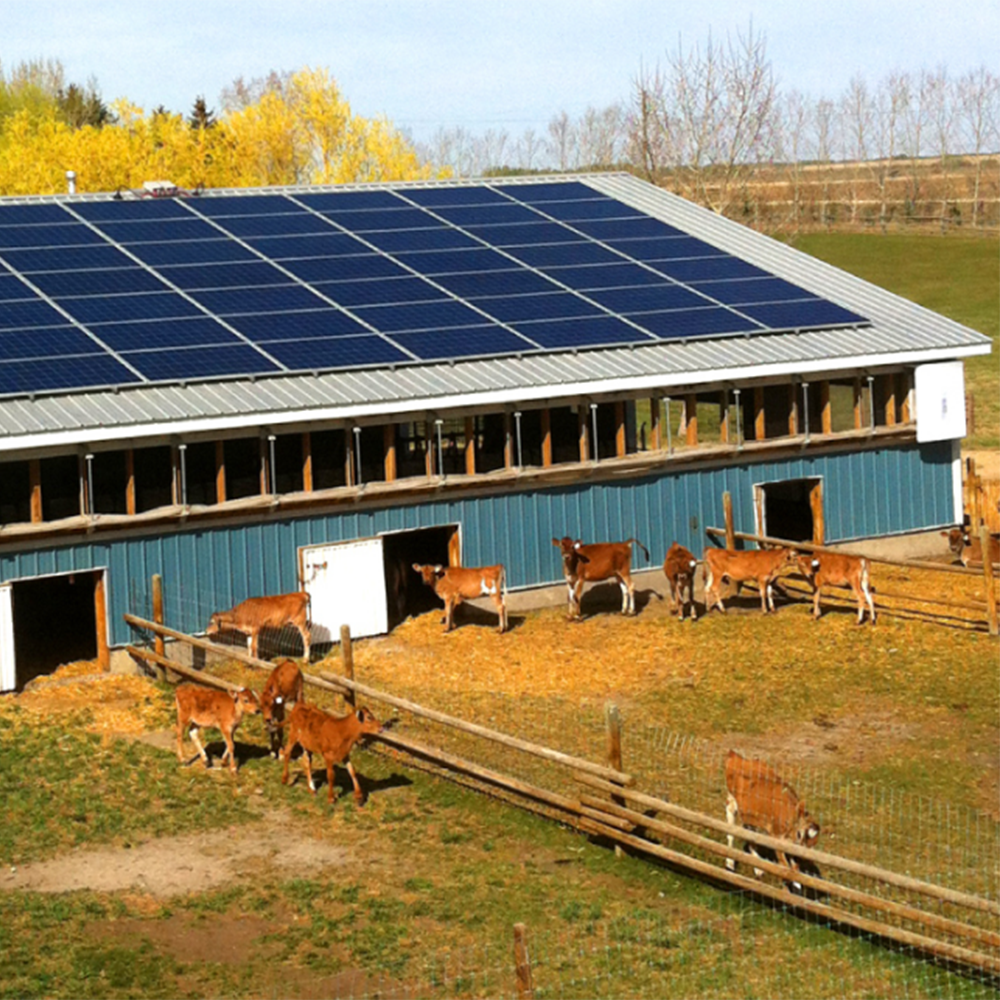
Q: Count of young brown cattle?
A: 11